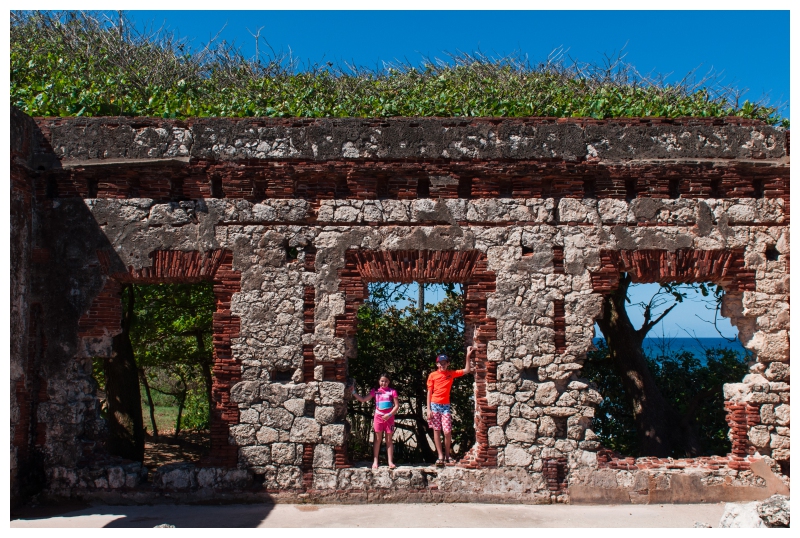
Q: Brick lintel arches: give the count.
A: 3